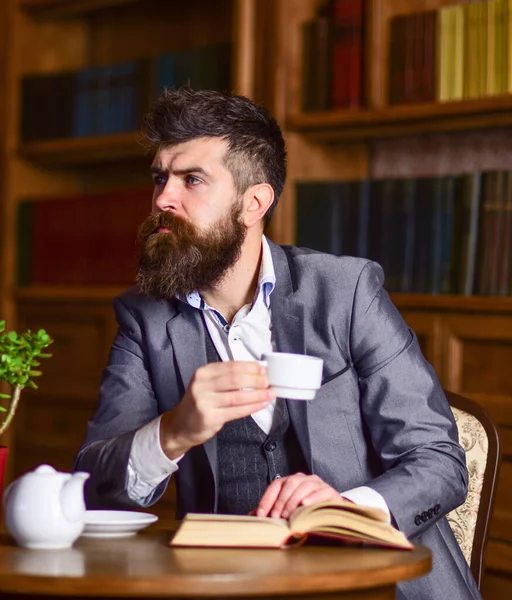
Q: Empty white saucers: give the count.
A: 1